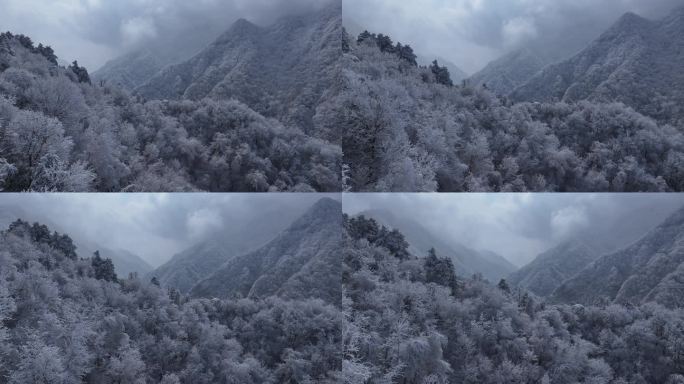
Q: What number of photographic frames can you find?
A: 4